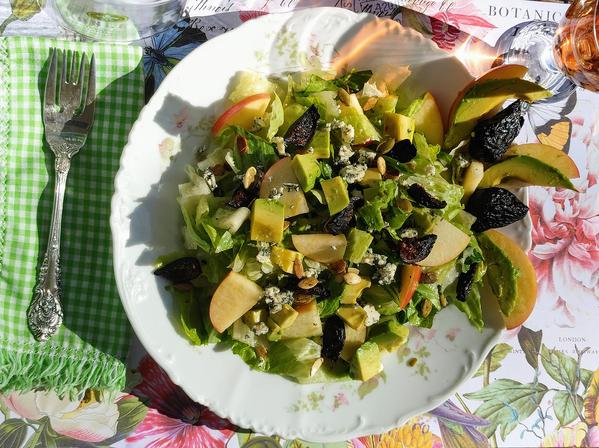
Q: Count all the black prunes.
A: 12